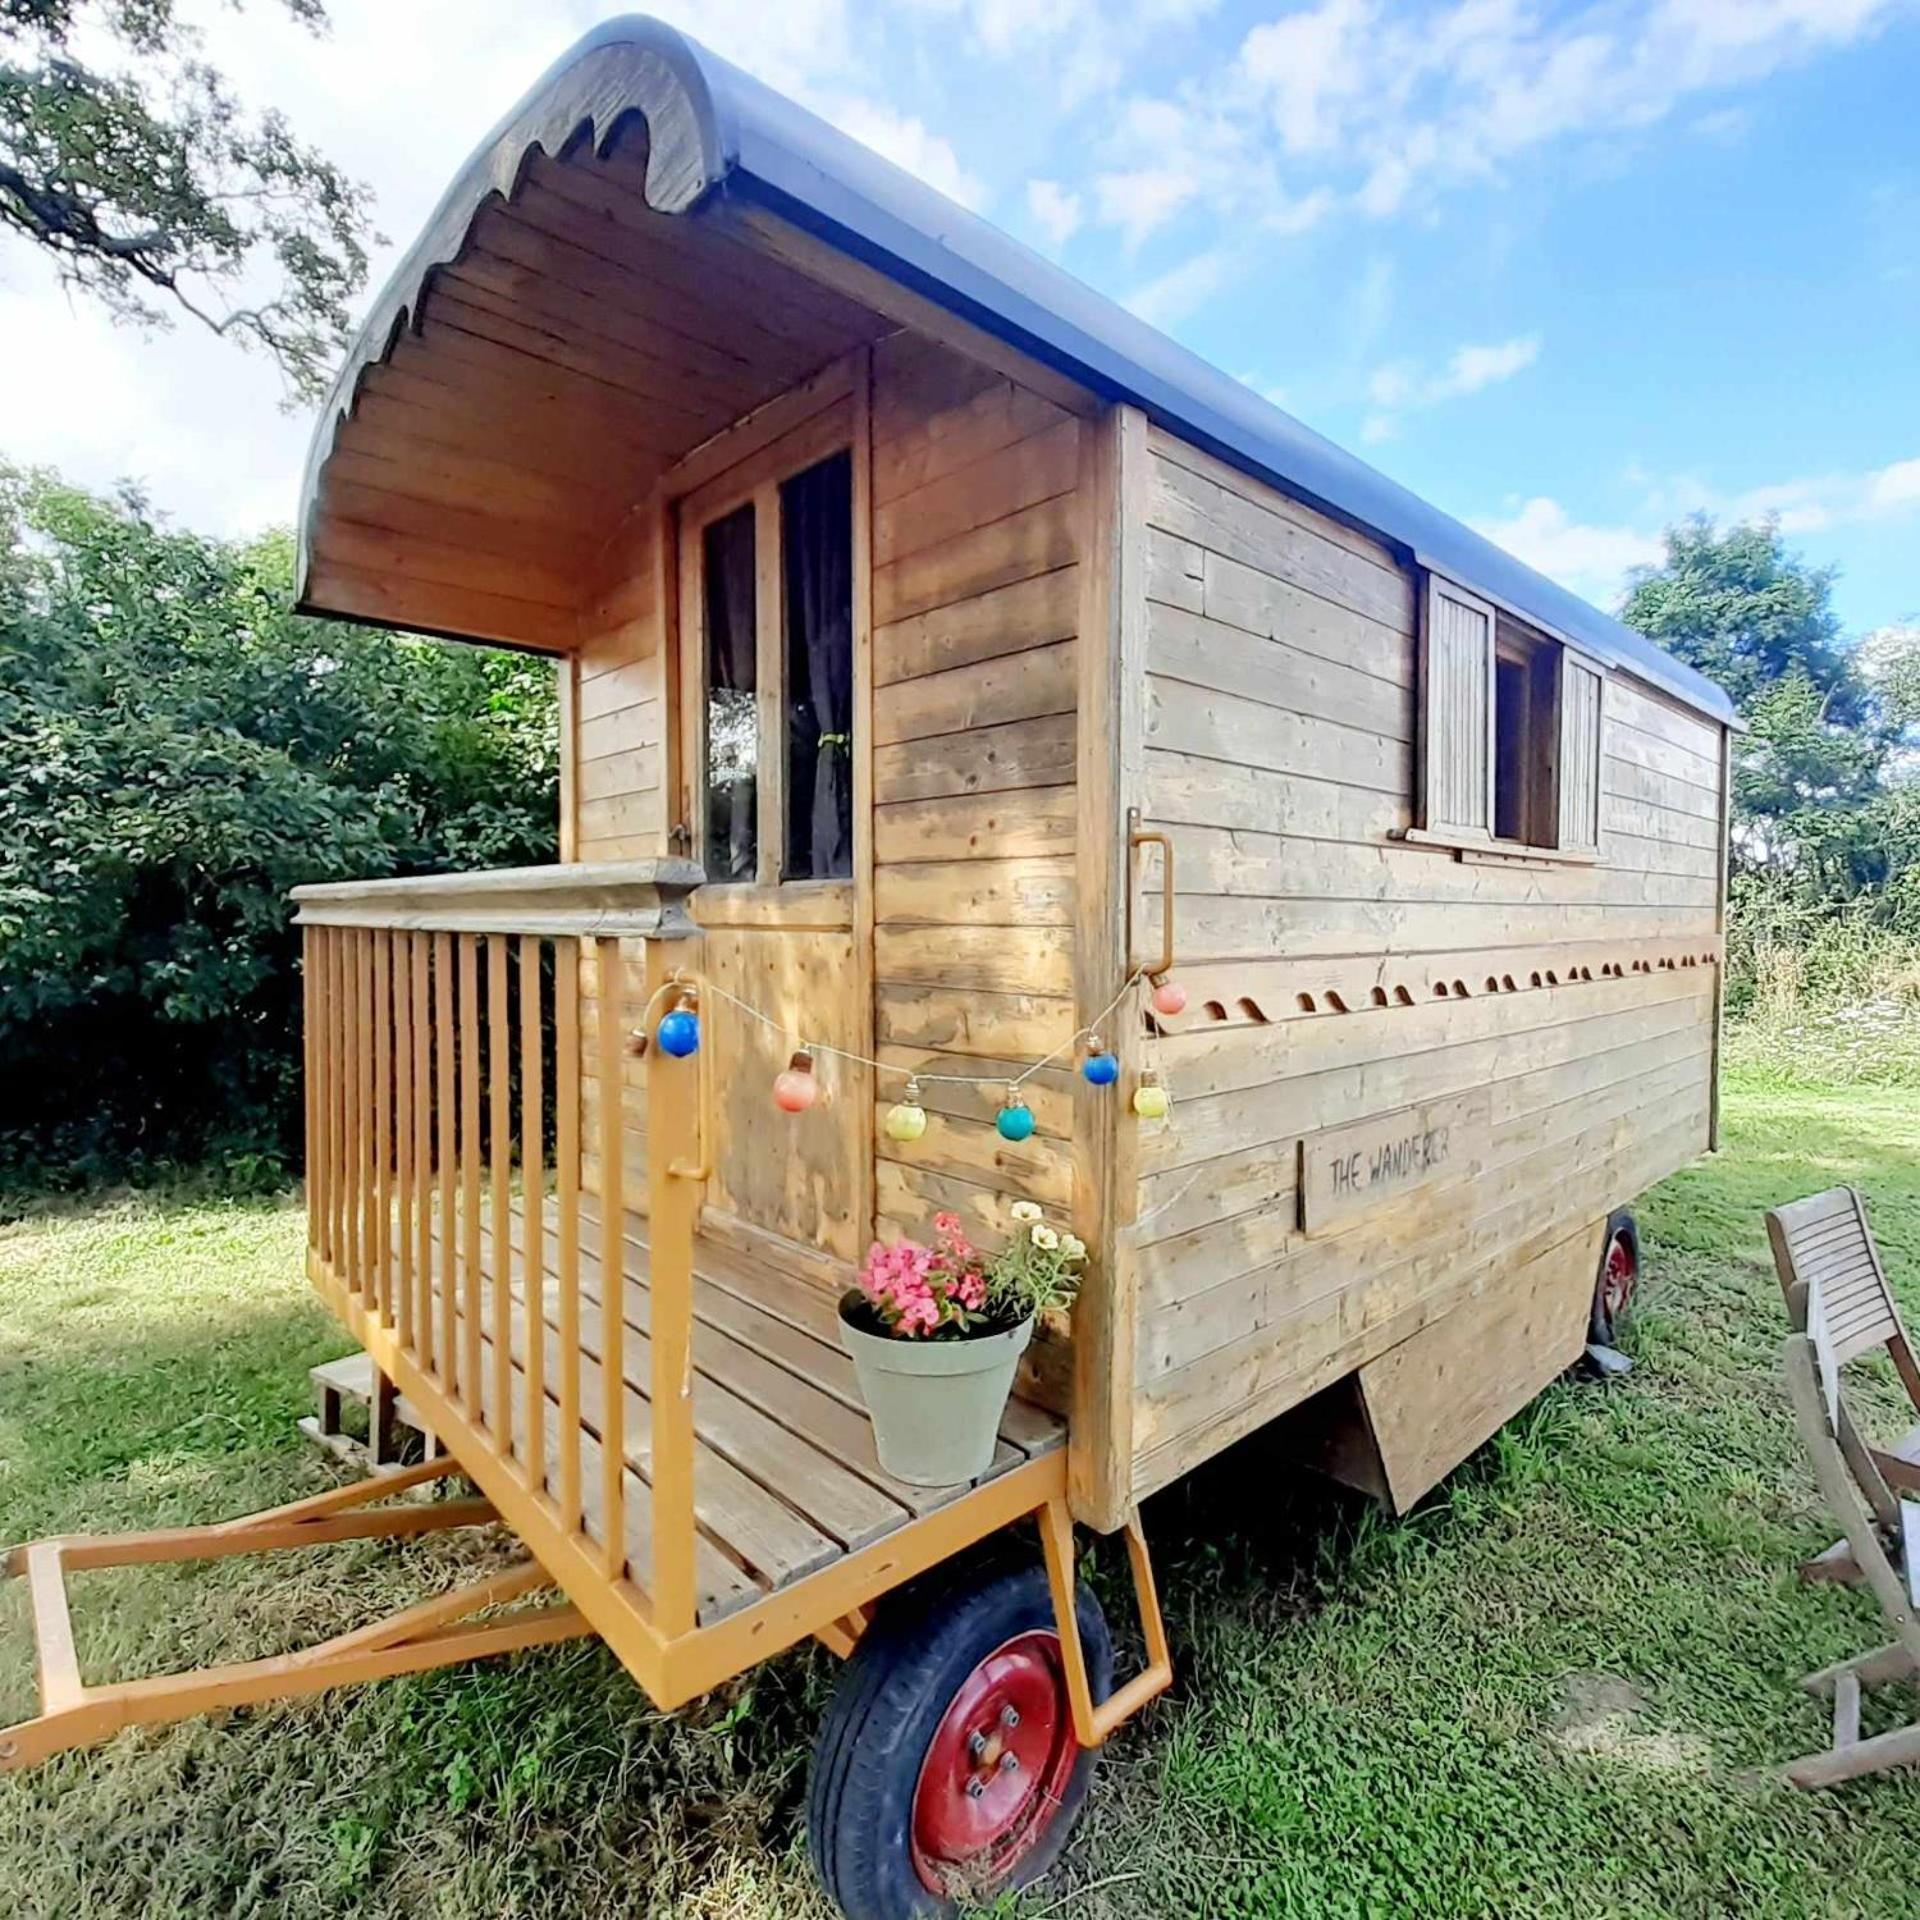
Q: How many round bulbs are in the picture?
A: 7